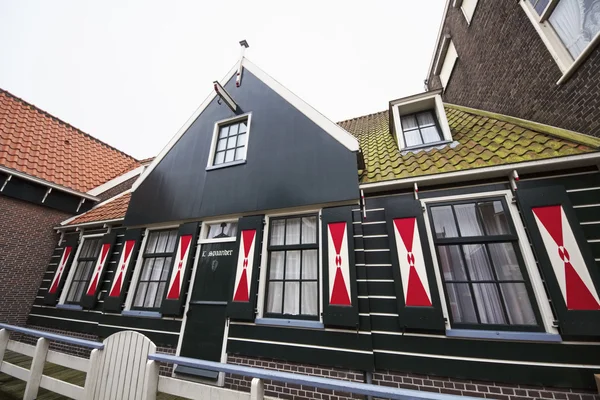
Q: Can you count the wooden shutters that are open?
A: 8